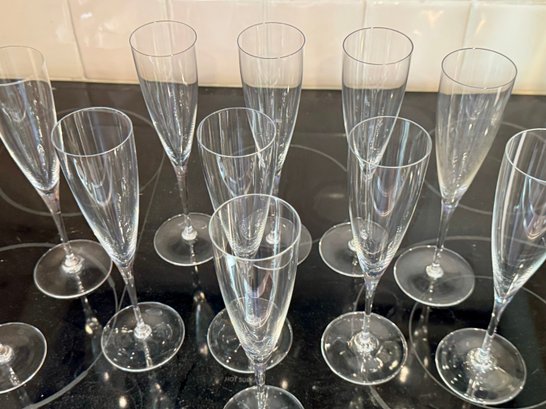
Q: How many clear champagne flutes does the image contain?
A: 11